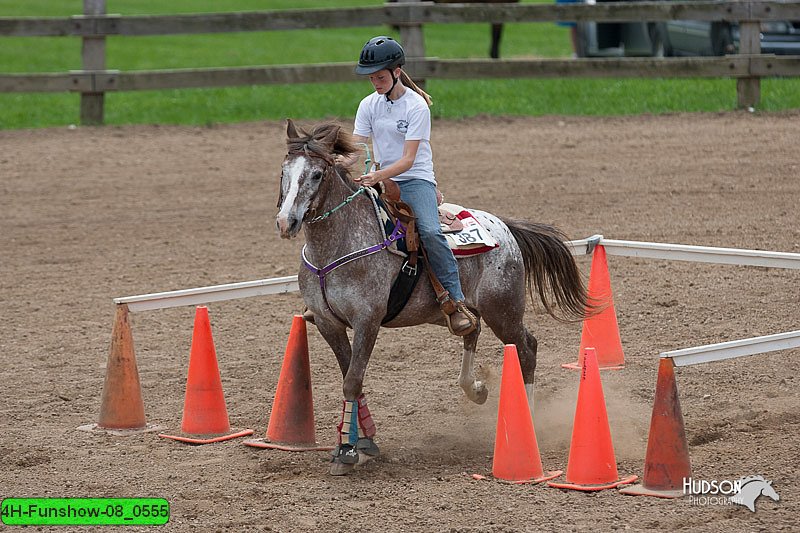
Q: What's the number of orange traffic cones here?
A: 7